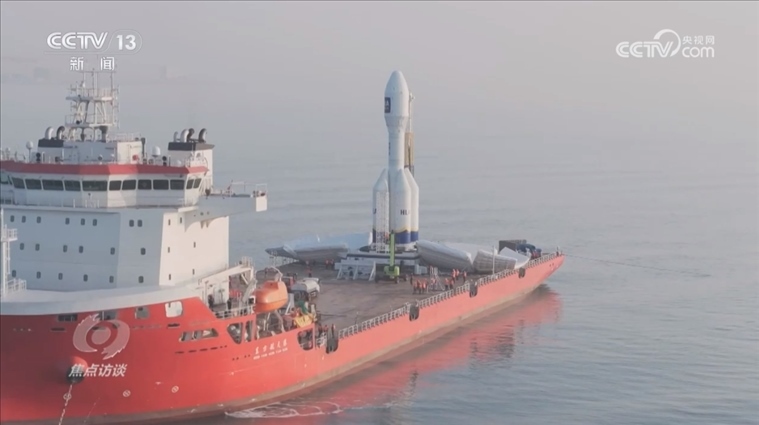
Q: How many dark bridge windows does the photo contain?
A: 12